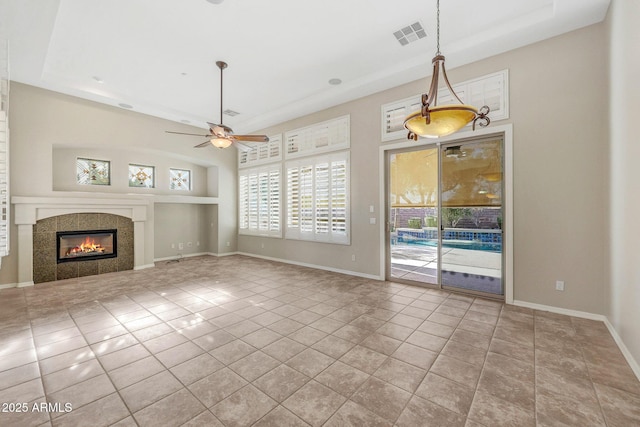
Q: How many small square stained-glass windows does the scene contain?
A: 3